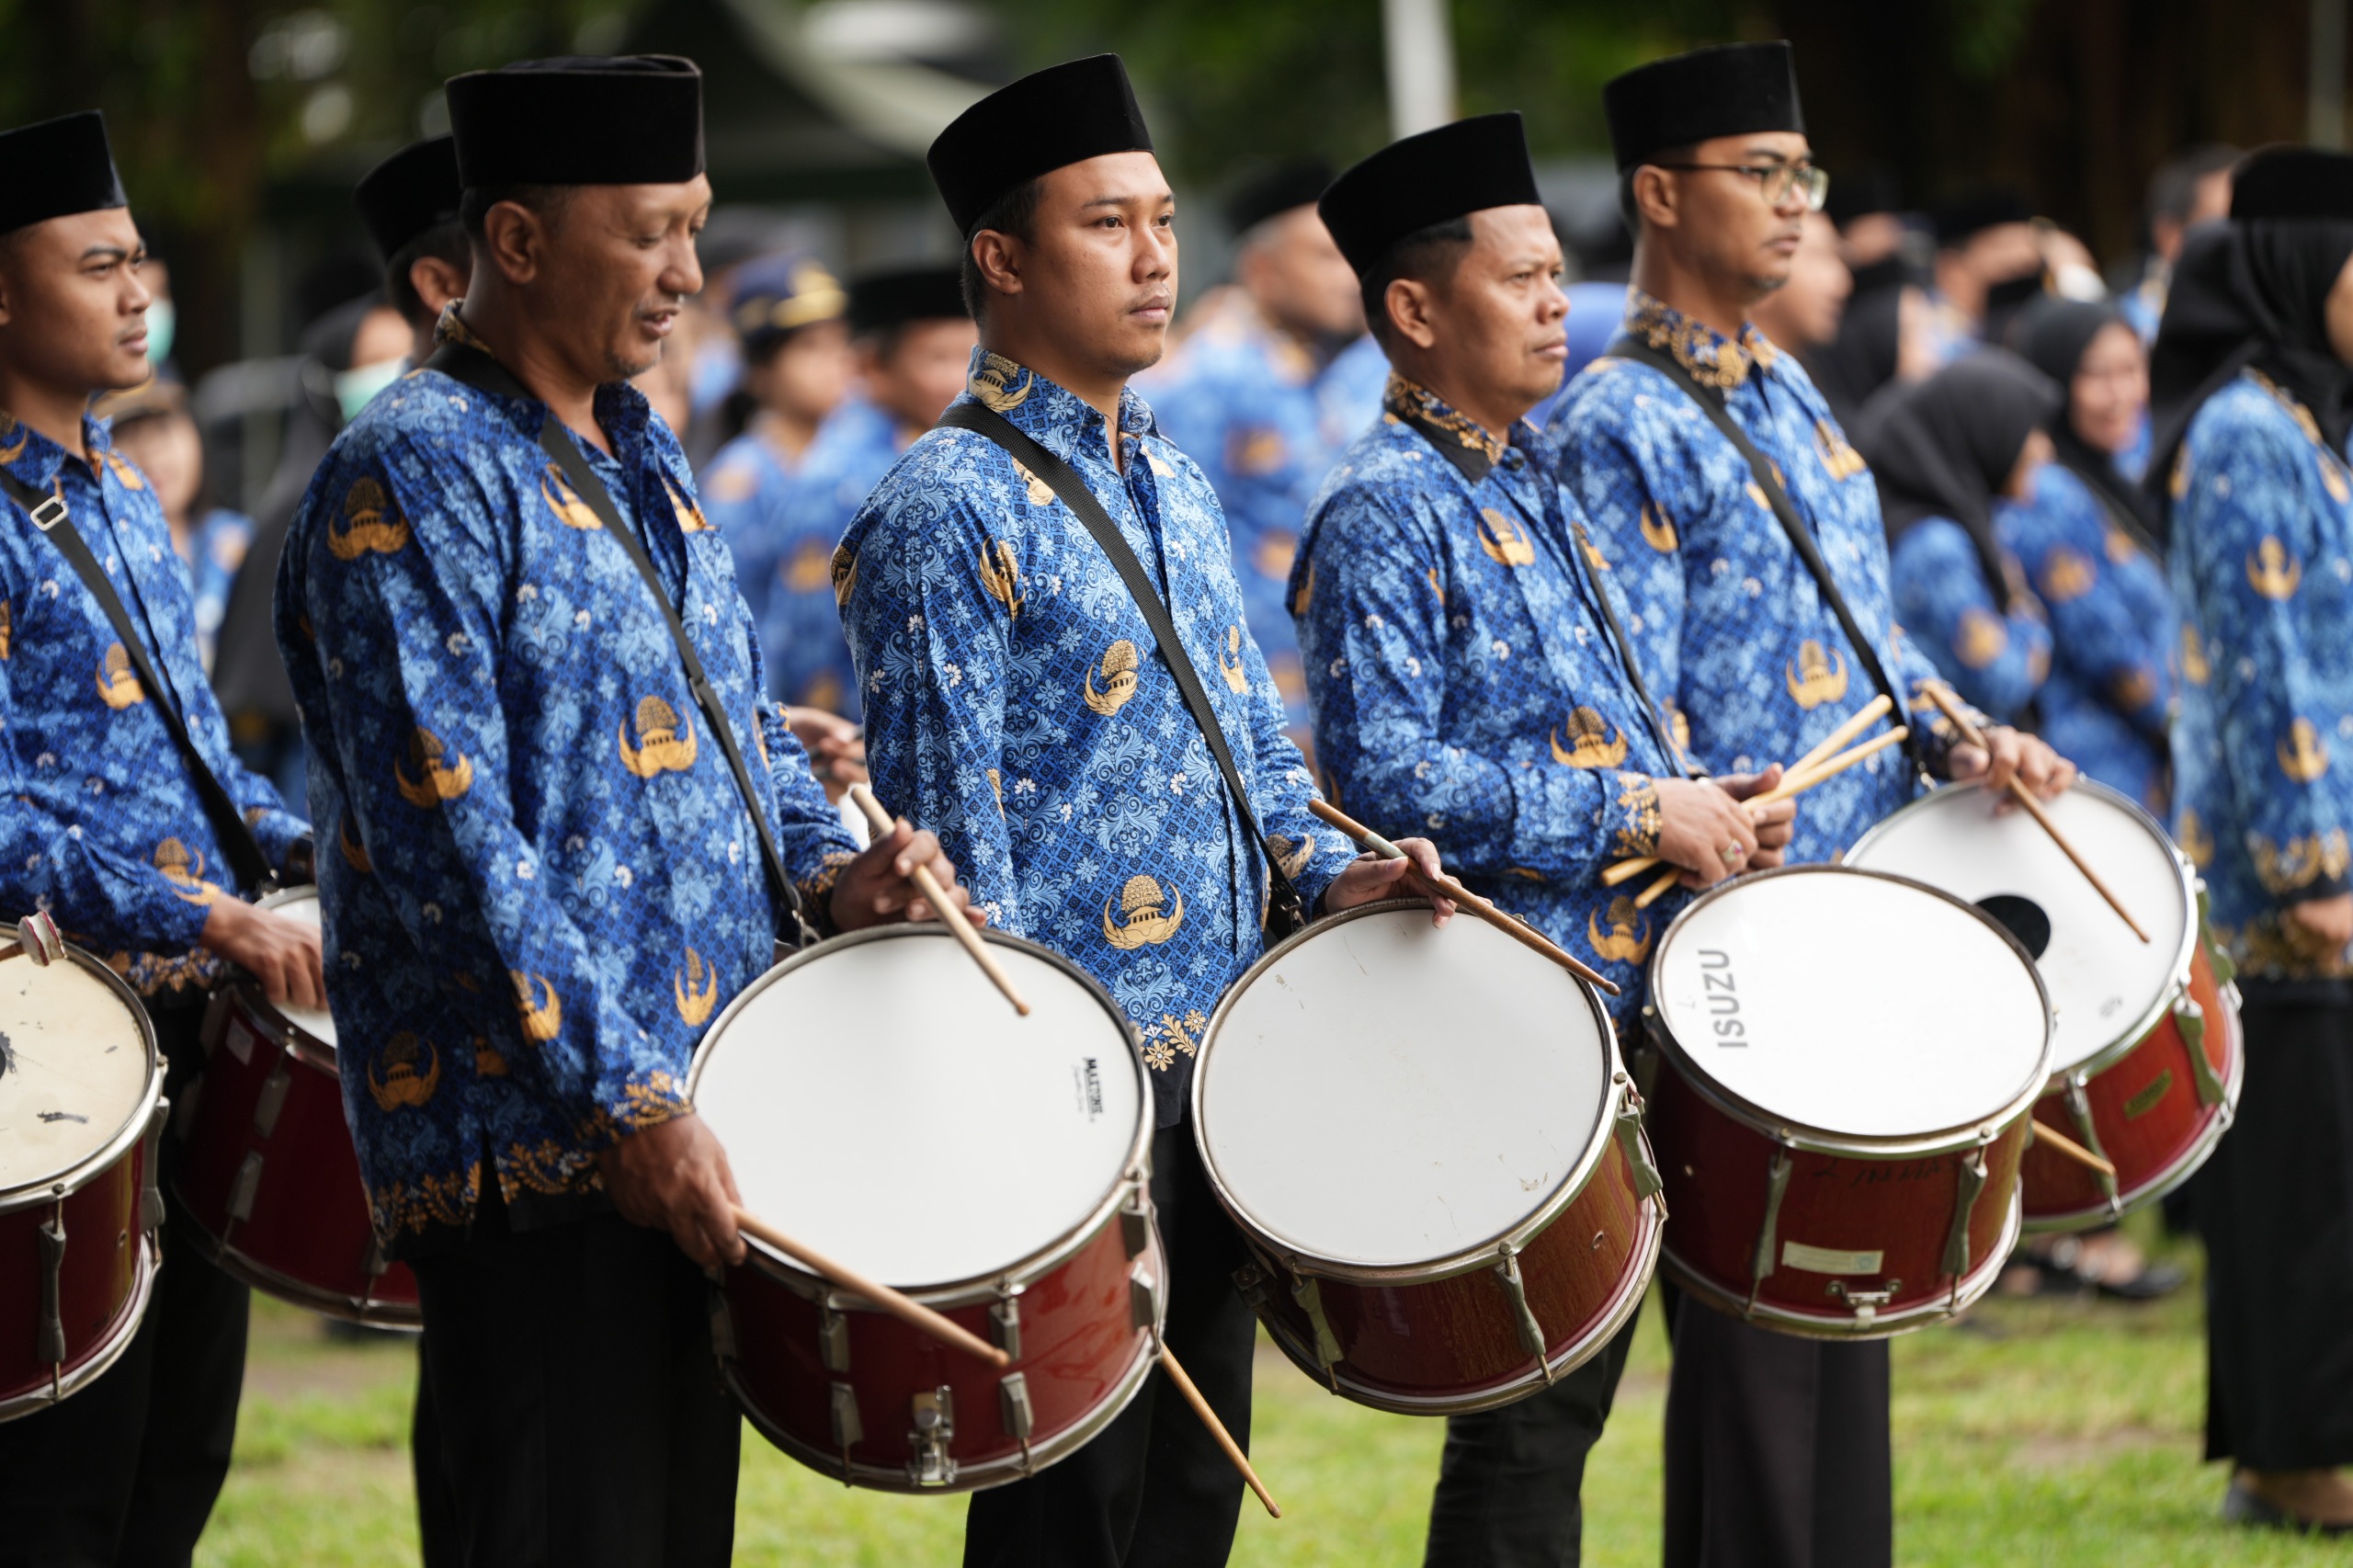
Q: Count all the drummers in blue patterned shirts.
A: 5